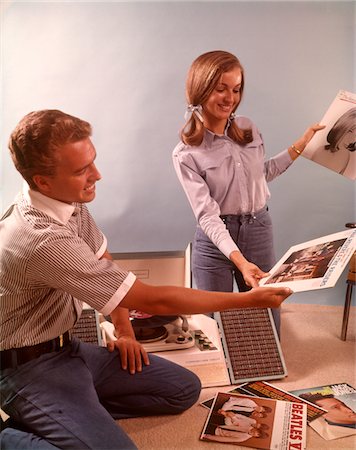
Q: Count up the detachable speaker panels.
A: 2